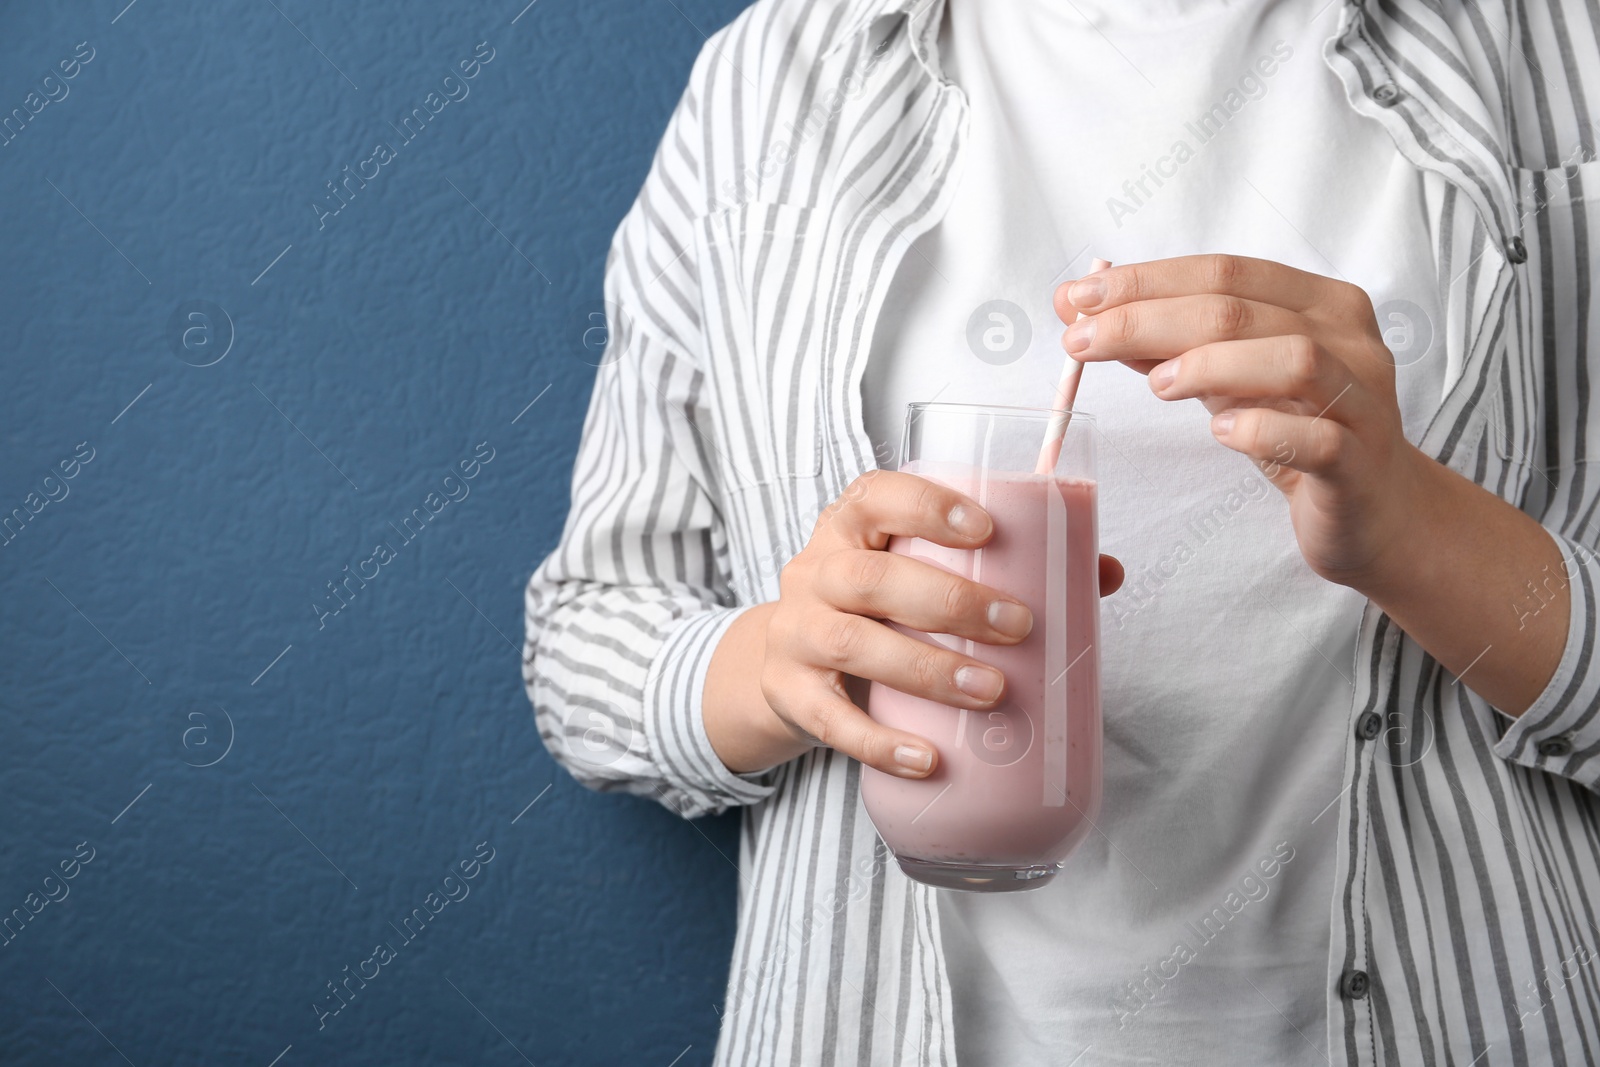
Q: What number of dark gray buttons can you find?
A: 5